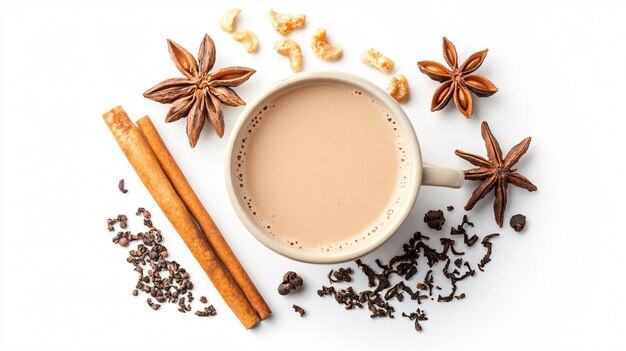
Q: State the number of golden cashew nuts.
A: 7